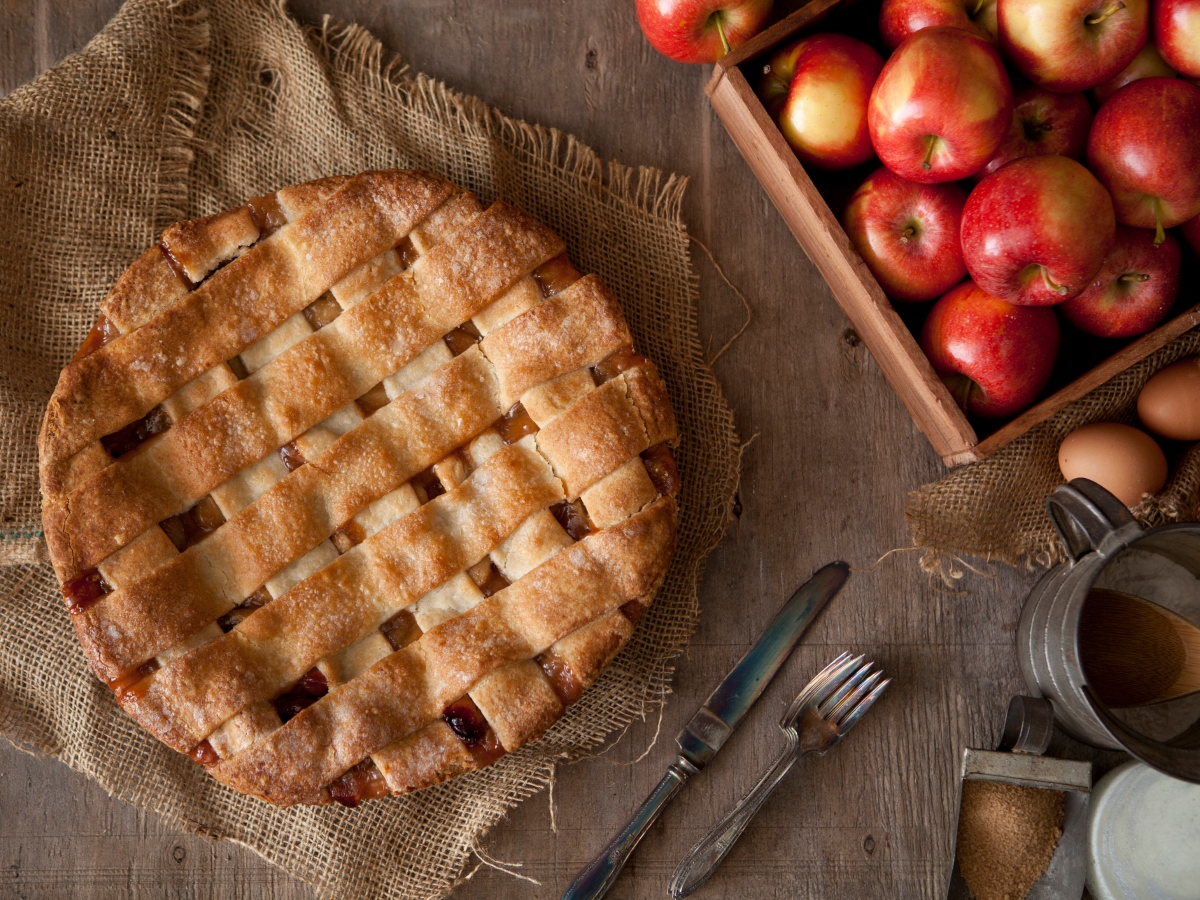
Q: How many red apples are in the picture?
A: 14